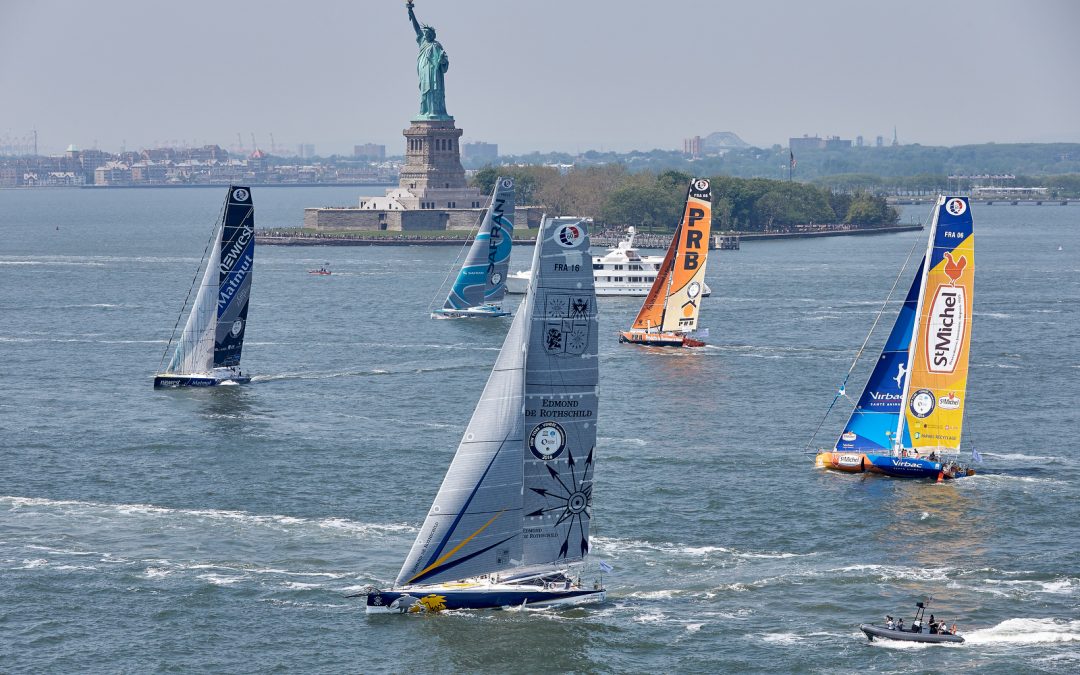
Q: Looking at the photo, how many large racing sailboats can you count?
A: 5